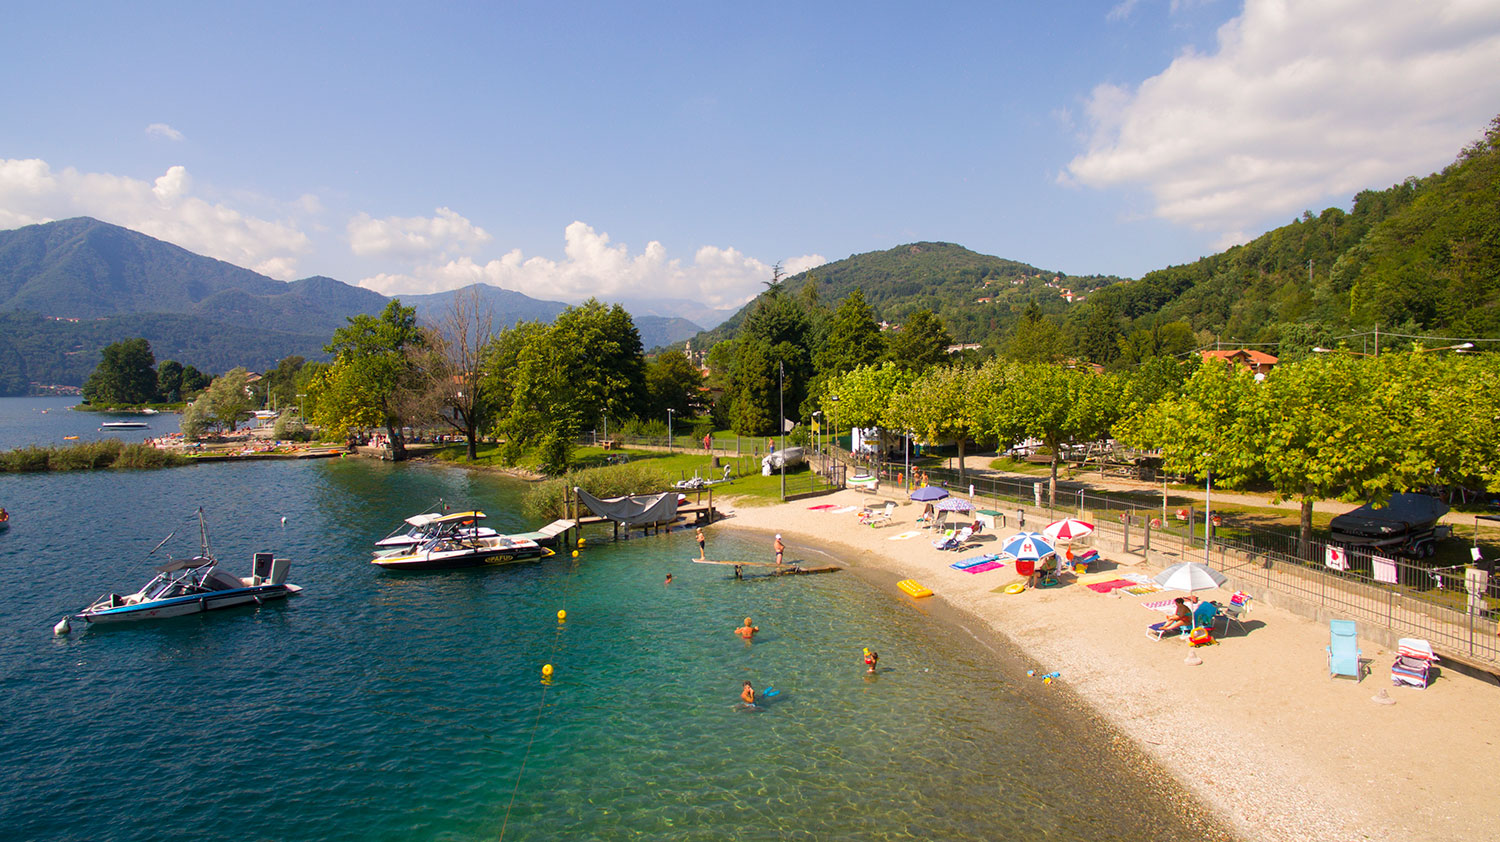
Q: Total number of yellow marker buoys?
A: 4